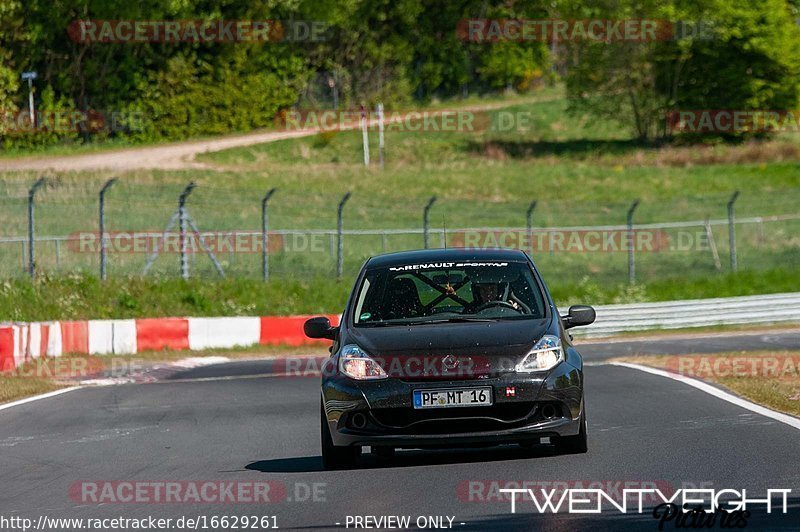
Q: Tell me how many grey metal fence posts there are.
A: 9